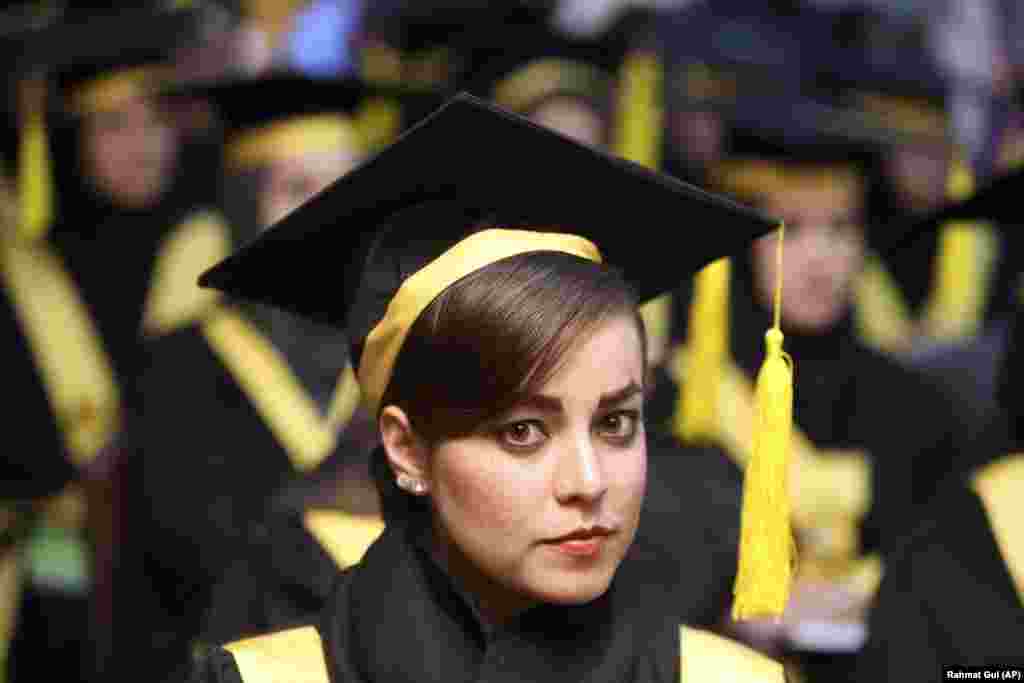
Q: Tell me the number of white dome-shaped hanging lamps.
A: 0